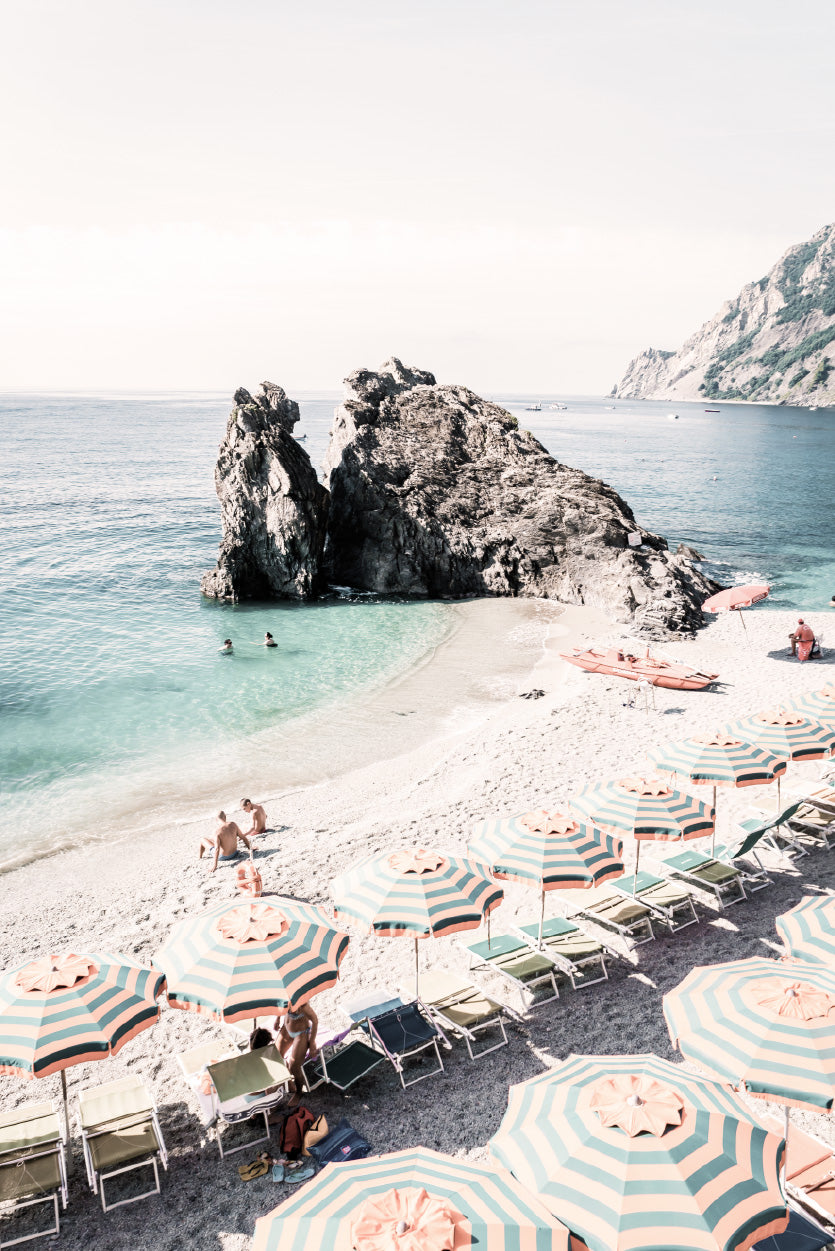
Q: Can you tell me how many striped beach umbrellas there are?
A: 12